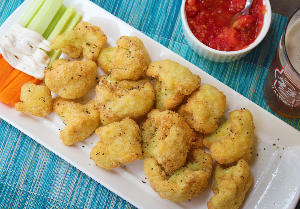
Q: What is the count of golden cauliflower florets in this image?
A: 13